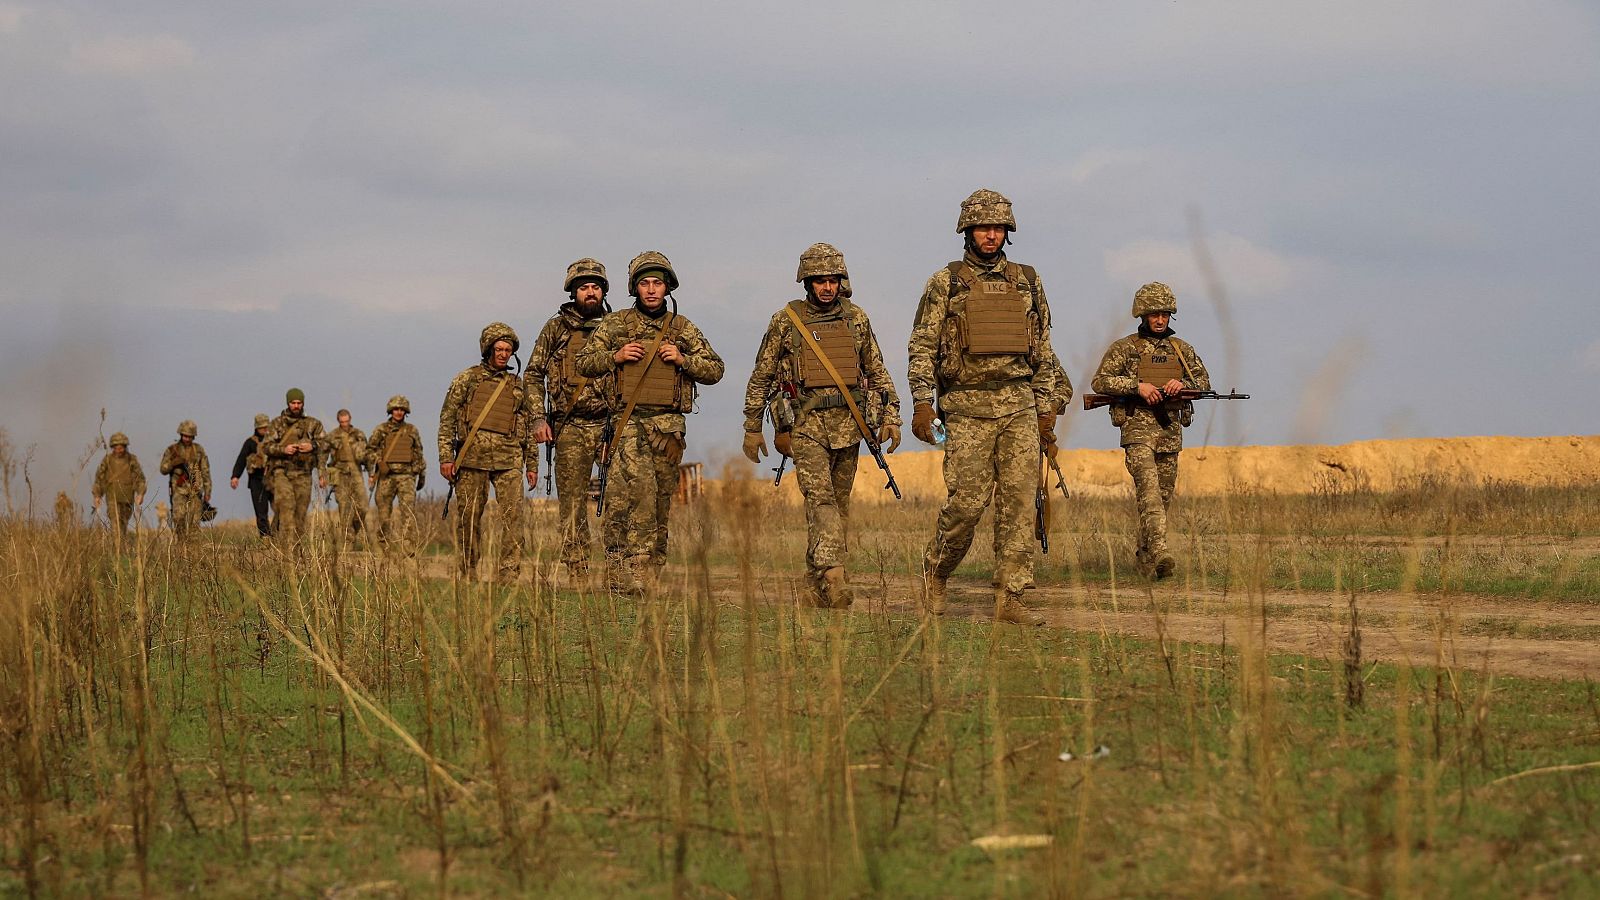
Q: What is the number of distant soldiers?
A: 6